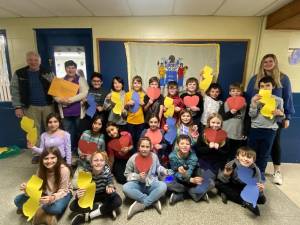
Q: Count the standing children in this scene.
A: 9